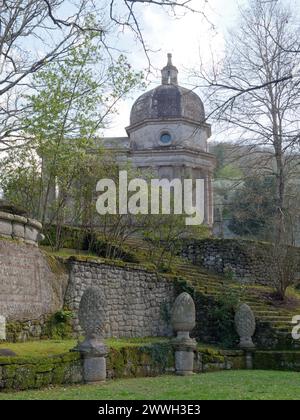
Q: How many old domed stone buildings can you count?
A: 1